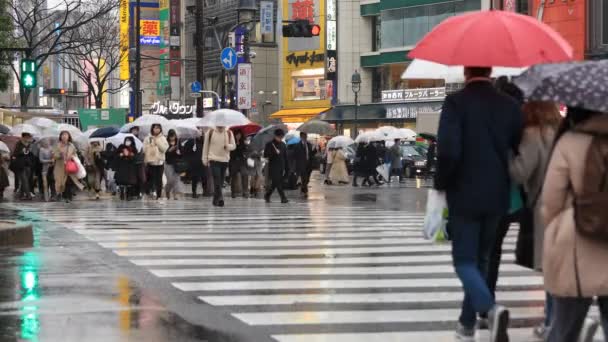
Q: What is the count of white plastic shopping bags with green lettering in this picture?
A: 1